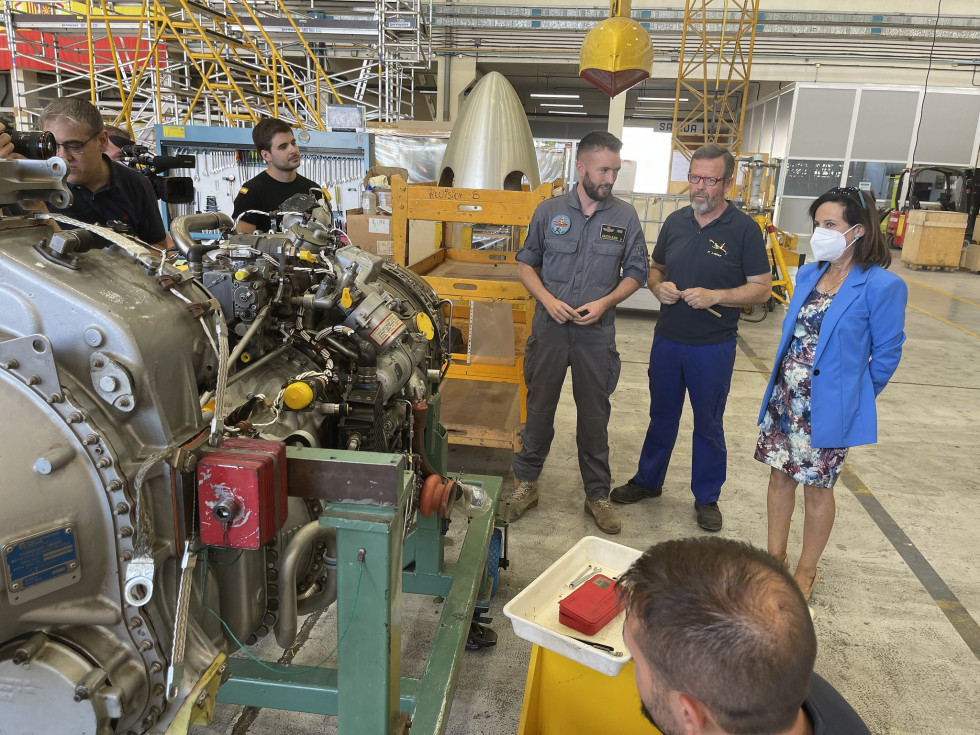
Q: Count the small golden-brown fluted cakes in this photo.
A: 0